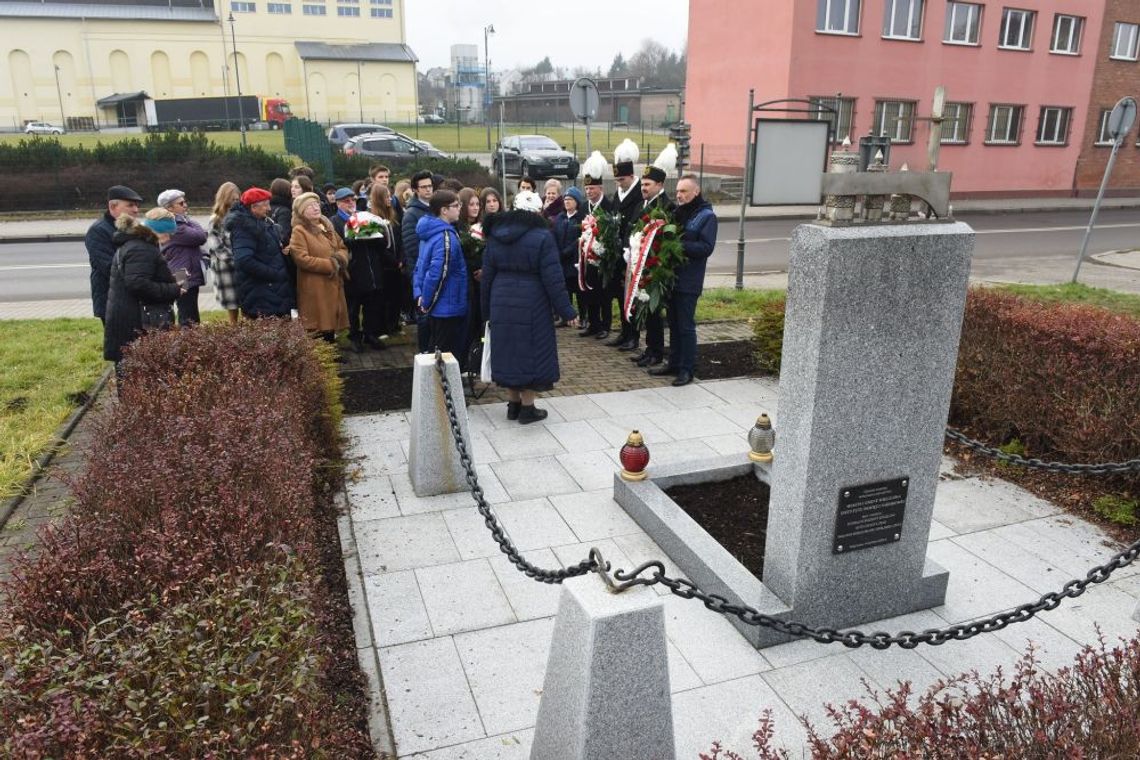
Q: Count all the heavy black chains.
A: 3